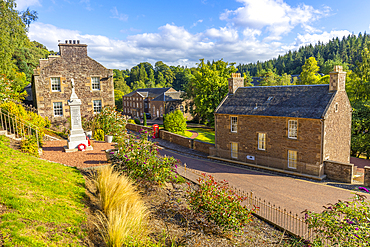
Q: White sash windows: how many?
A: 9